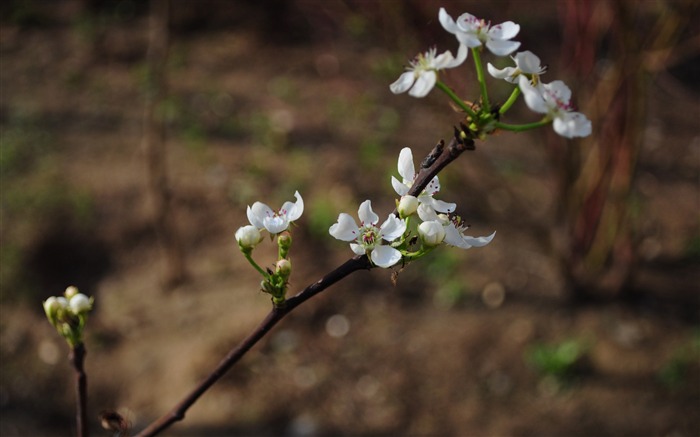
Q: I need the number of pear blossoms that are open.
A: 8